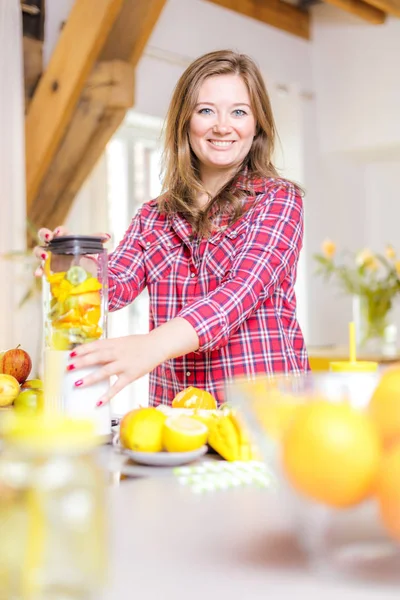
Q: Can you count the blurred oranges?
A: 3